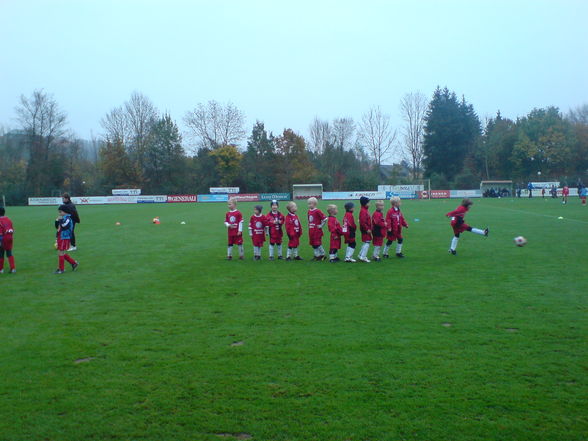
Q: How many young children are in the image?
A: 13